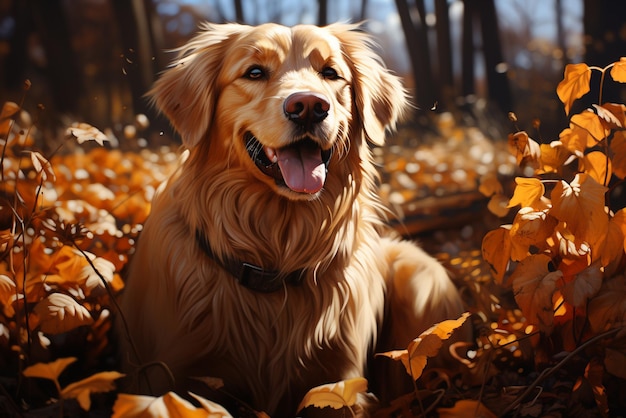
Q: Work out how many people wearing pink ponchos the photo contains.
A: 0